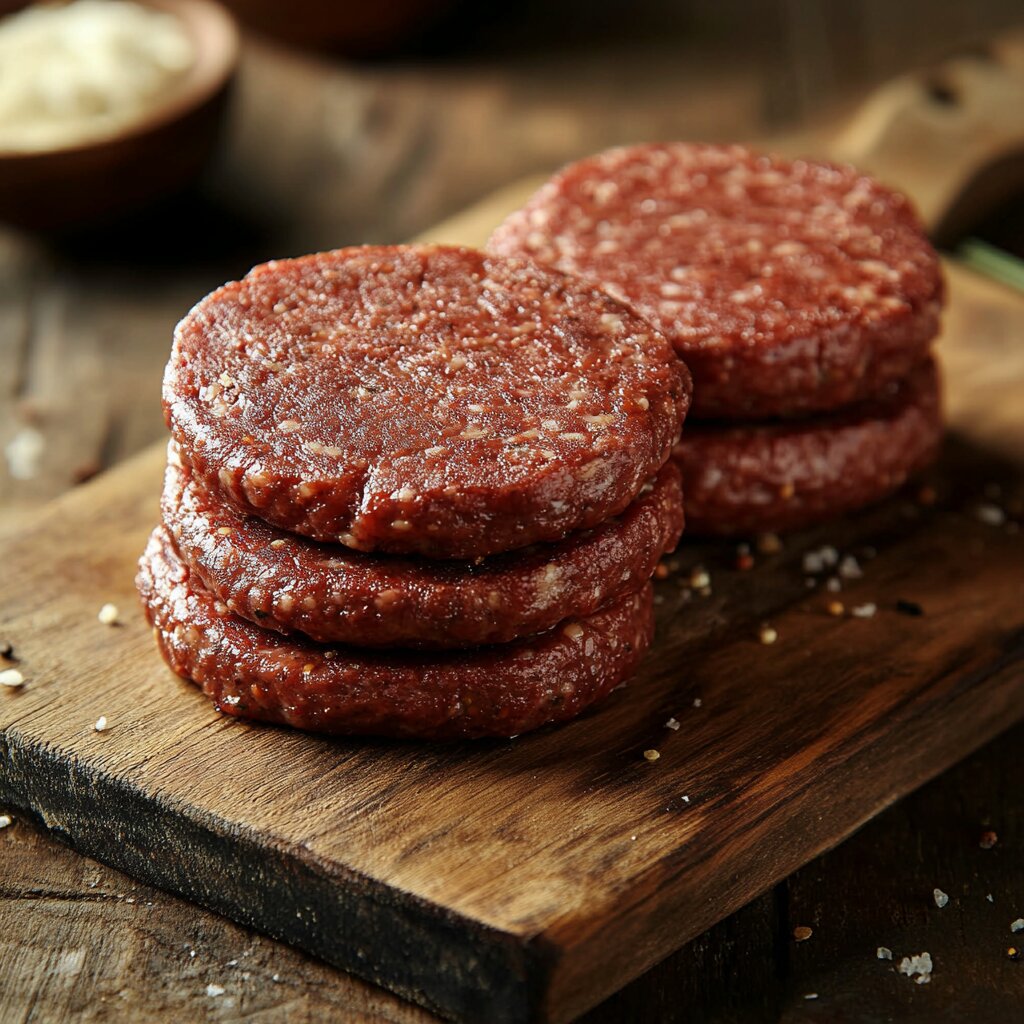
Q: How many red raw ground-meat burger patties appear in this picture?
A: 5